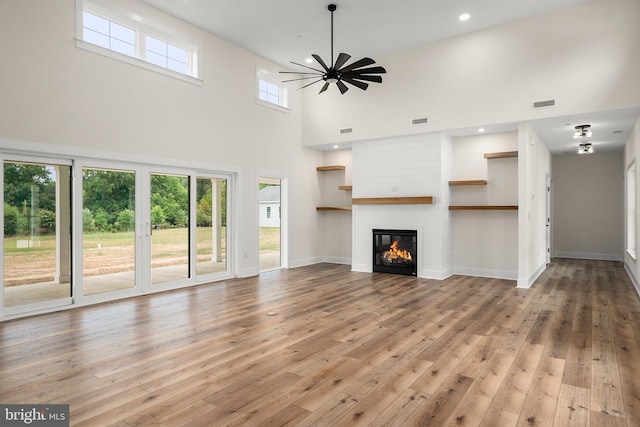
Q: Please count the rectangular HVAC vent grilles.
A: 3